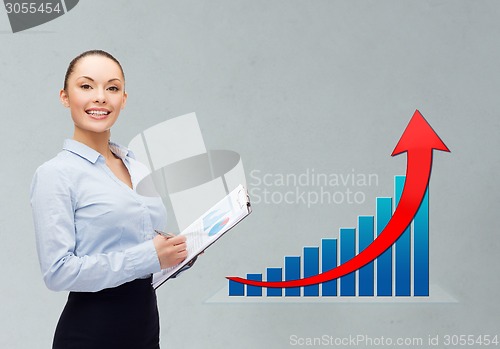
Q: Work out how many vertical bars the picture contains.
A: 11